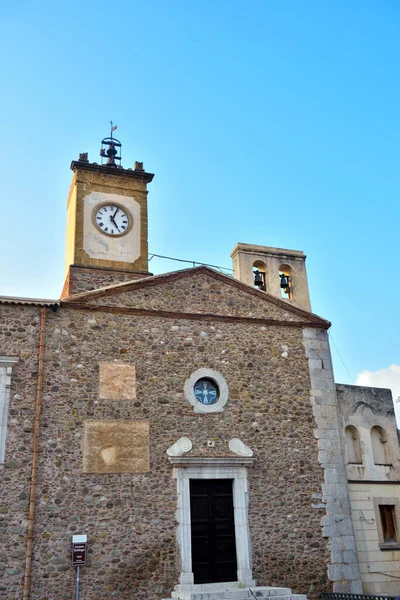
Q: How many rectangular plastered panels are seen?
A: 2